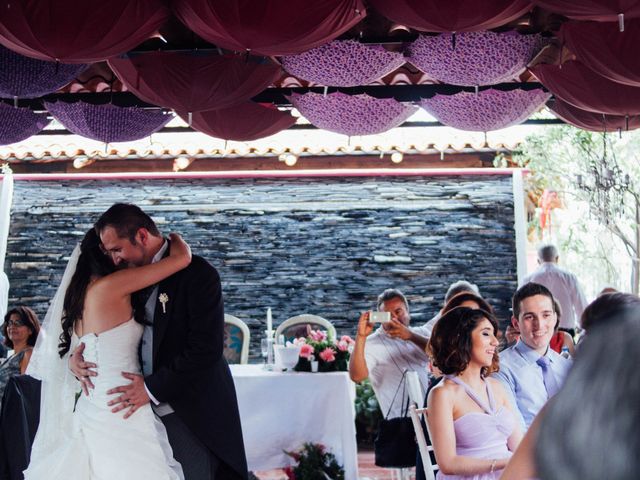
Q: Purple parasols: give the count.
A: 7